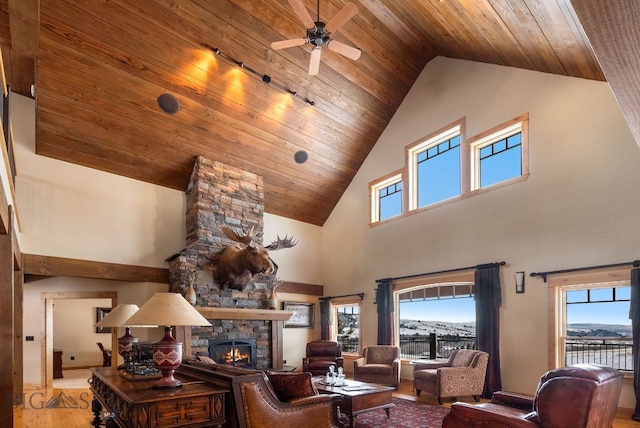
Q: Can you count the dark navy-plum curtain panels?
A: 4